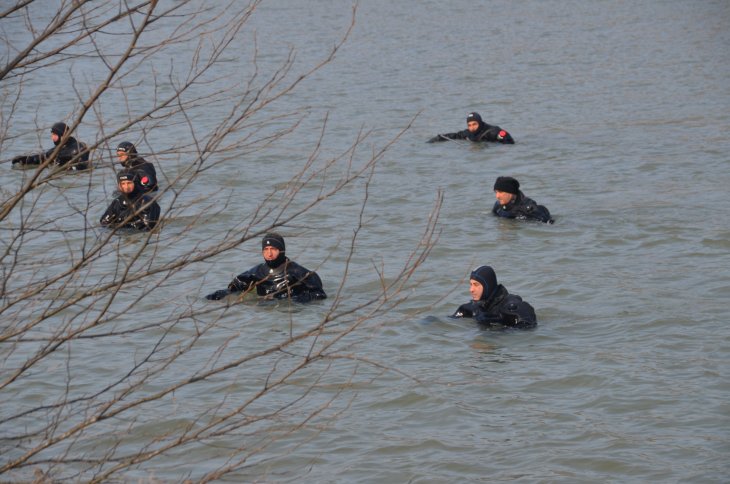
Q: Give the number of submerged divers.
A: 7